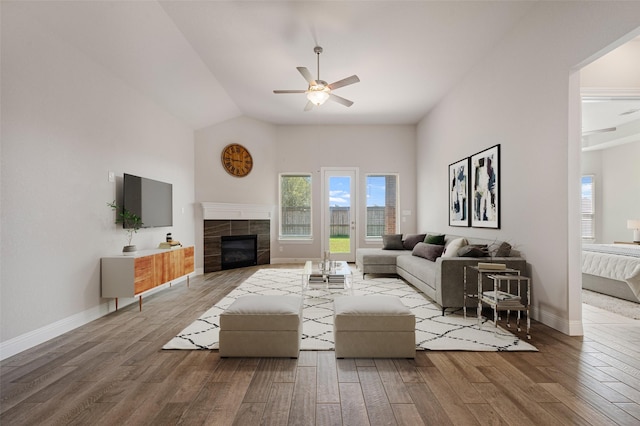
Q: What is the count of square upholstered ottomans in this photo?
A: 2